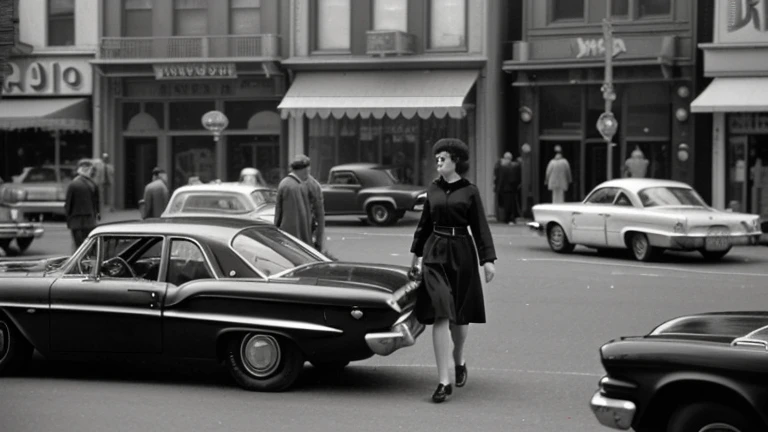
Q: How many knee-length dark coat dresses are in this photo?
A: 1